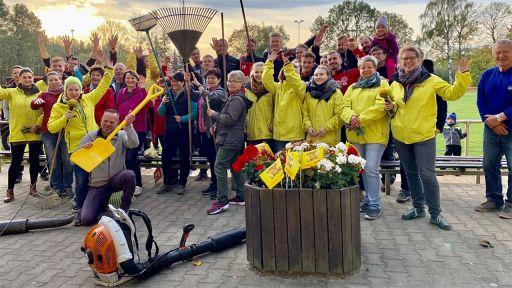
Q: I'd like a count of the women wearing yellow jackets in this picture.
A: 7